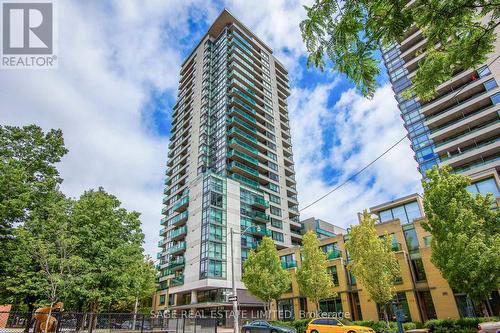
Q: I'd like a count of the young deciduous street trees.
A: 4